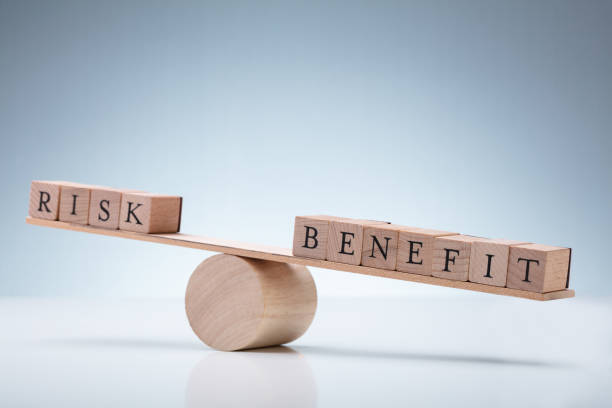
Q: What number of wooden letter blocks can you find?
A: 11